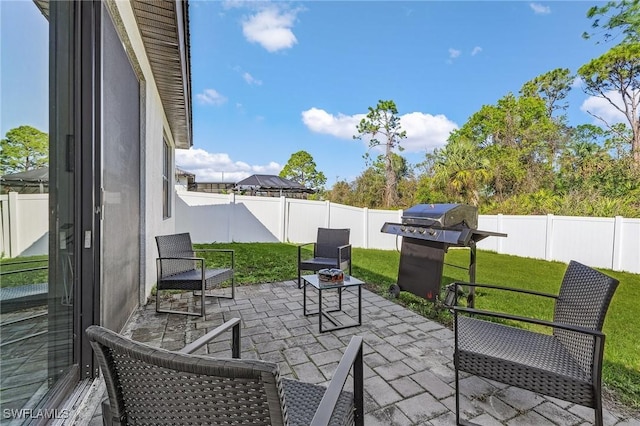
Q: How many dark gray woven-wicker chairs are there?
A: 4